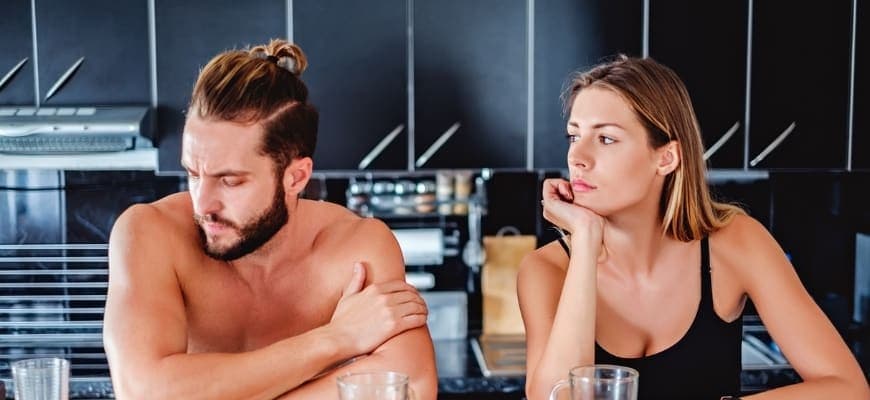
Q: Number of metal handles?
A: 6